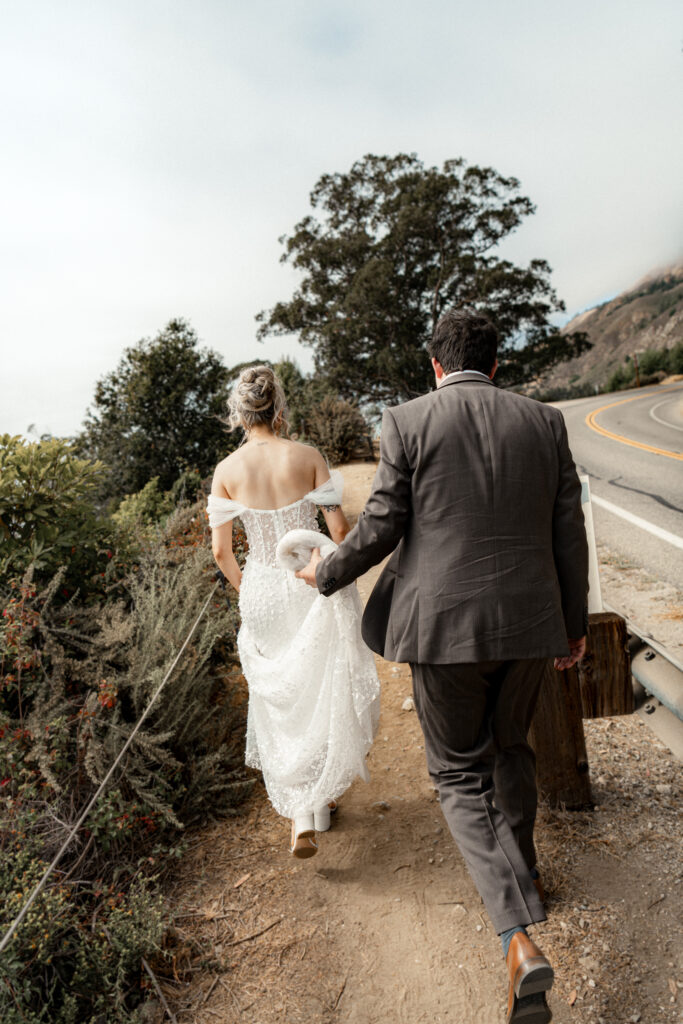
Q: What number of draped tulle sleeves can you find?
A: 2